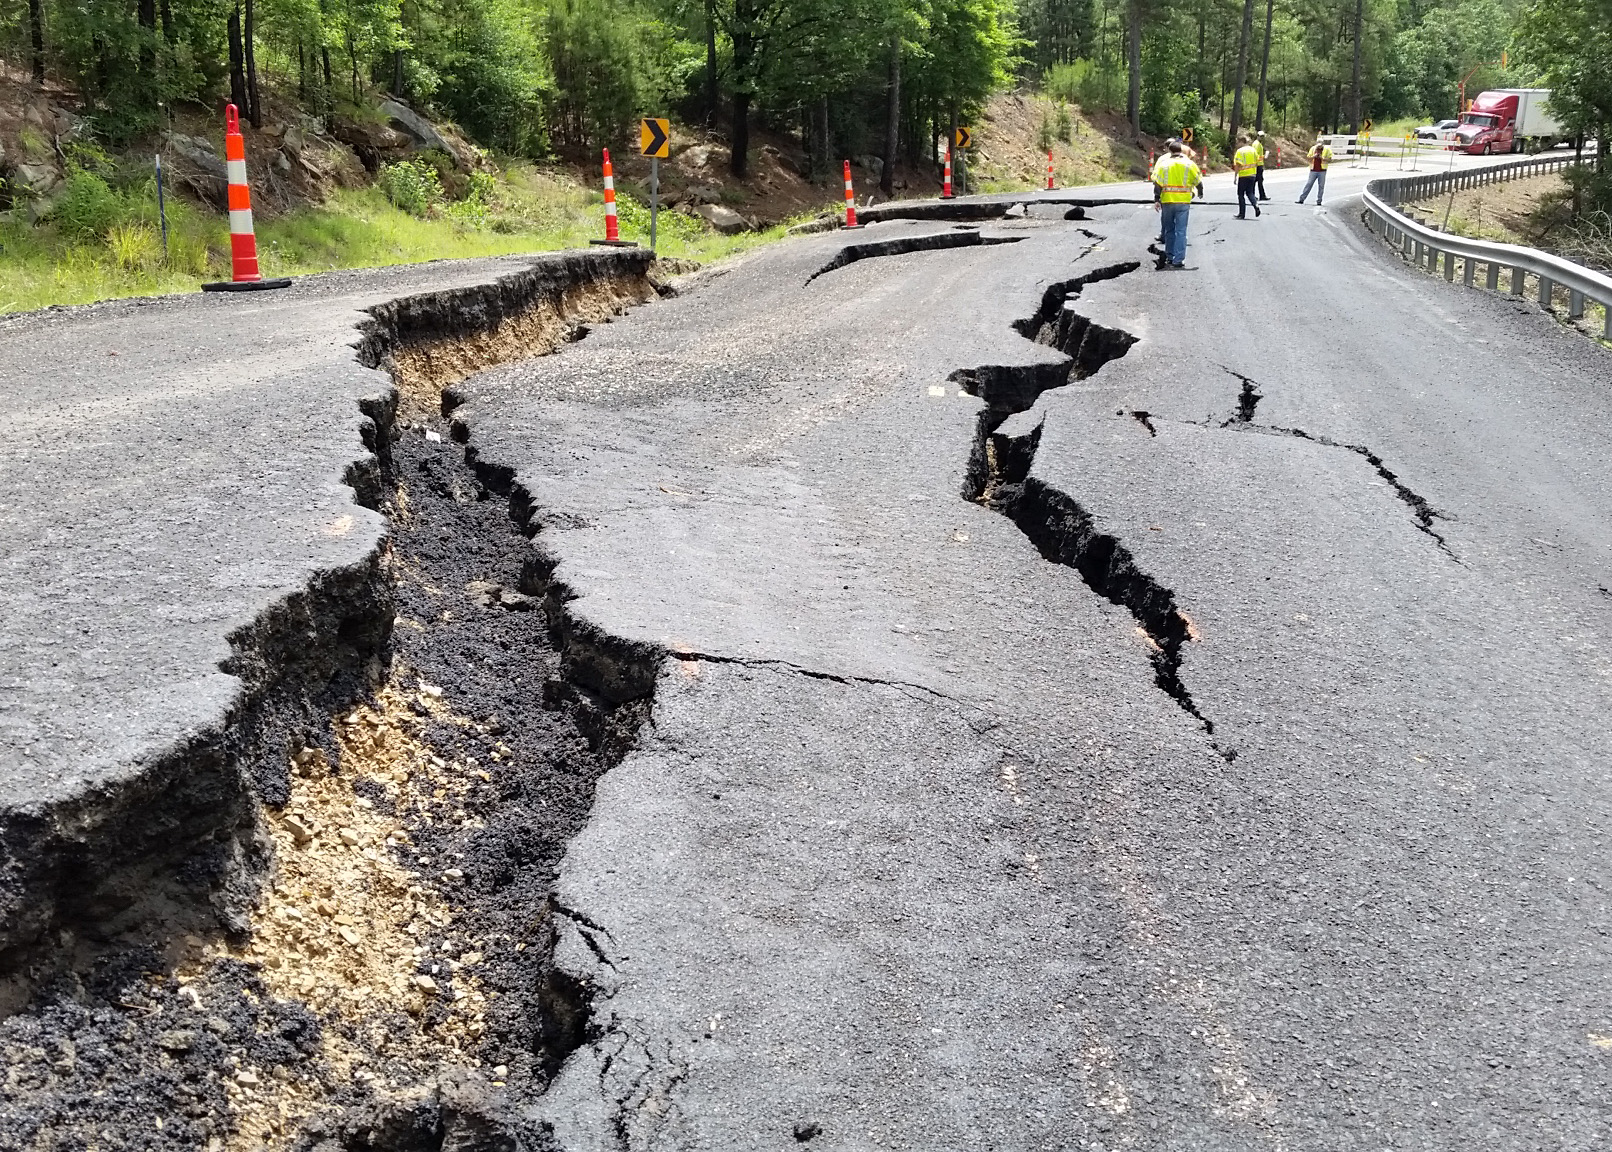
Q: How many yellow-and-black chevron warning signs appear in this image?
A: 4